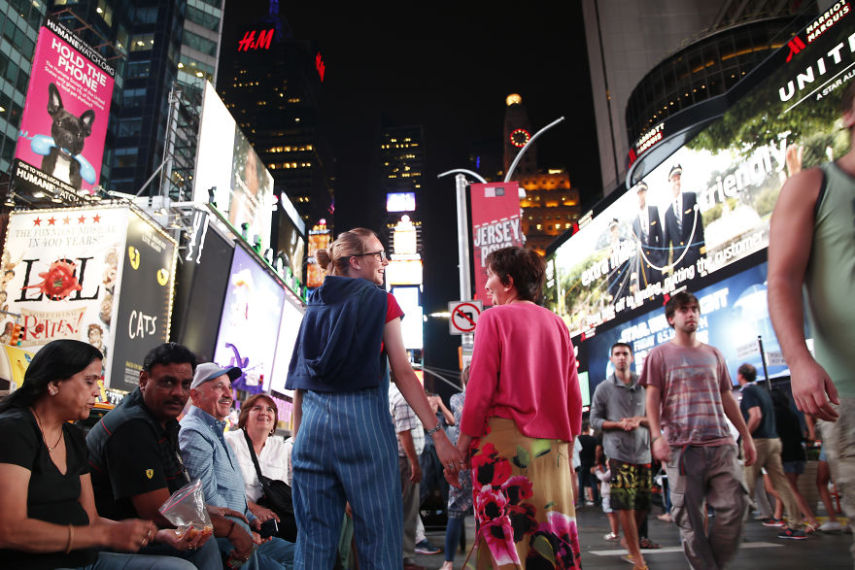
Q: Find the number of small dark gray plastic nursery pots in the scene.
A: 0